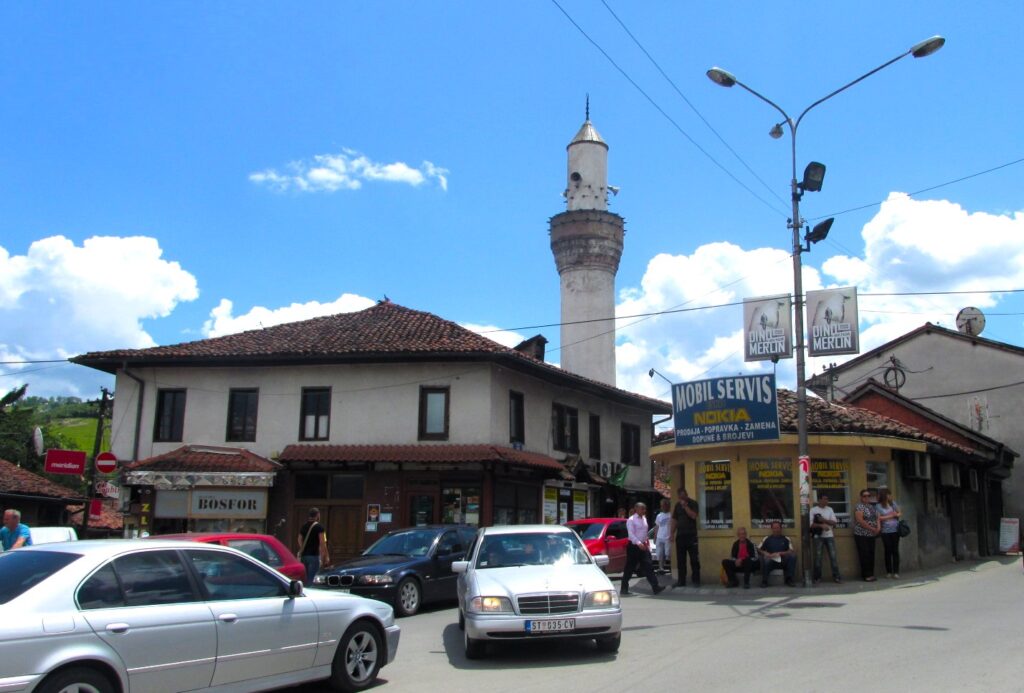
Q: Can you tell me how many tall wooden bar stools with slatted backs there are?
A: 0